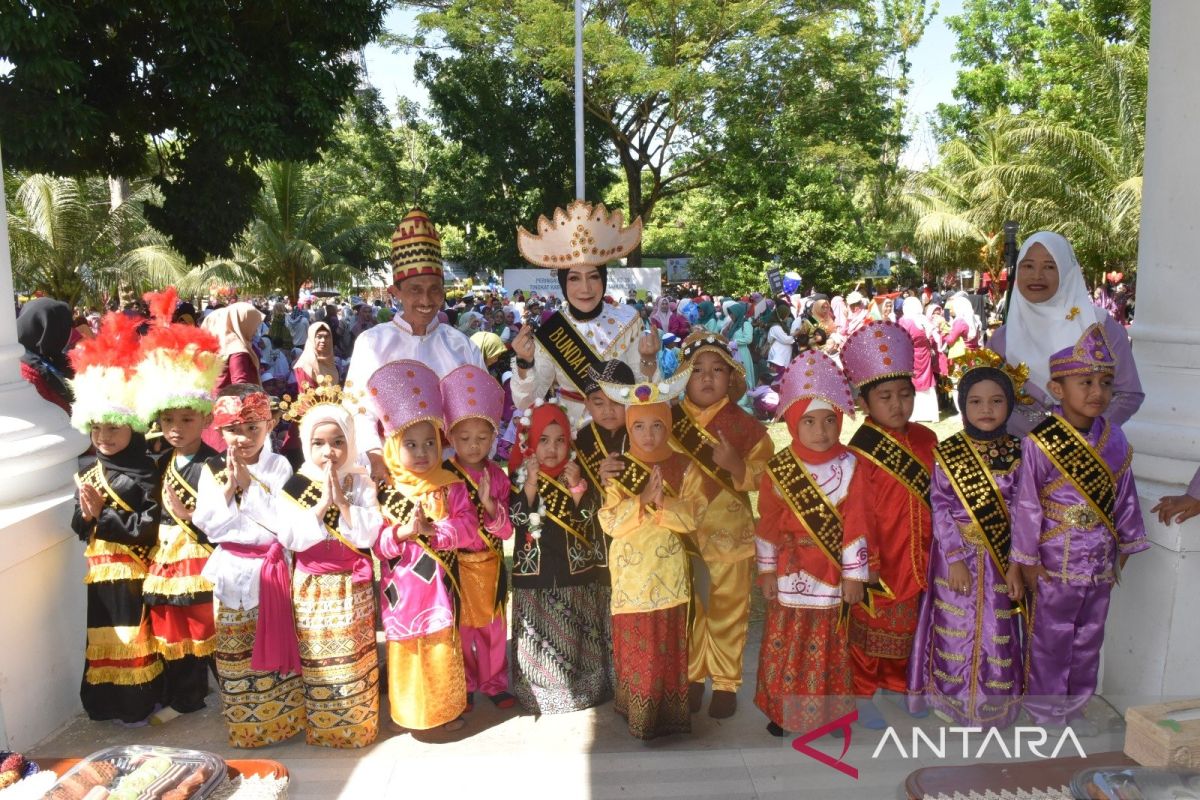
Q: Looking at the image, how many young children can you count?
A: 14